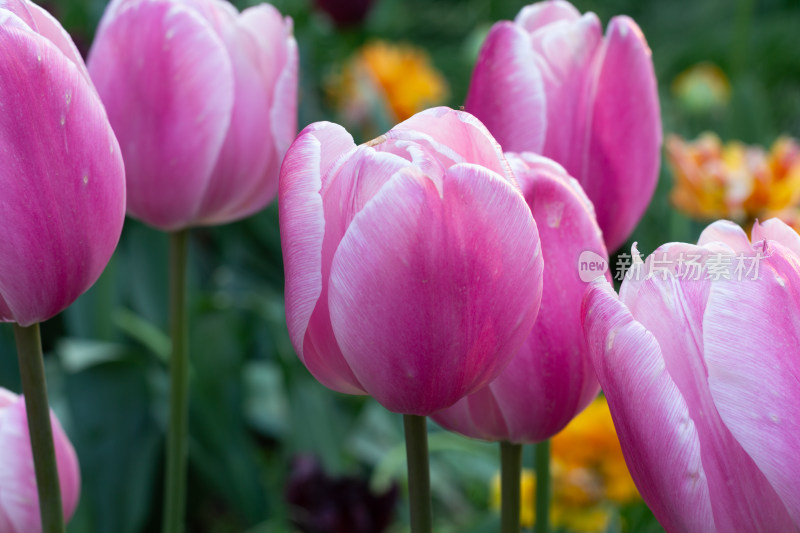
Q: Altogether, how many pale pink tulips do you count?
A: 7